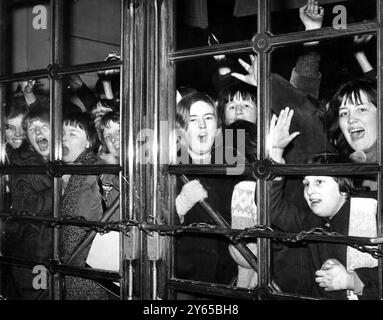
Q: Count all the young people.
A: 8